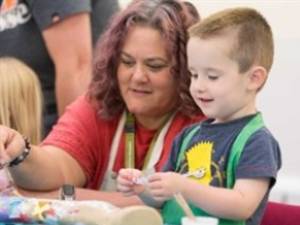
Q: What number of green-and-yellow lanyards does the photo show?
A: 1